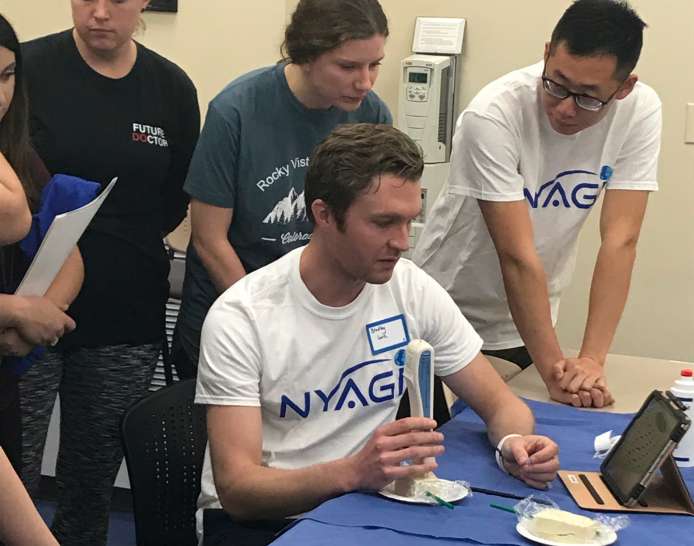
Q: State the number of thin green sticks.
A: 2